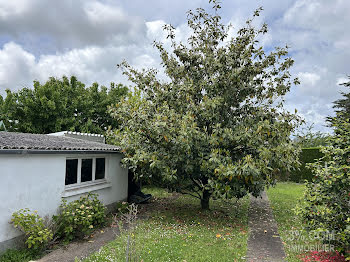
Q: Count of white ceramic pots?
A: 0